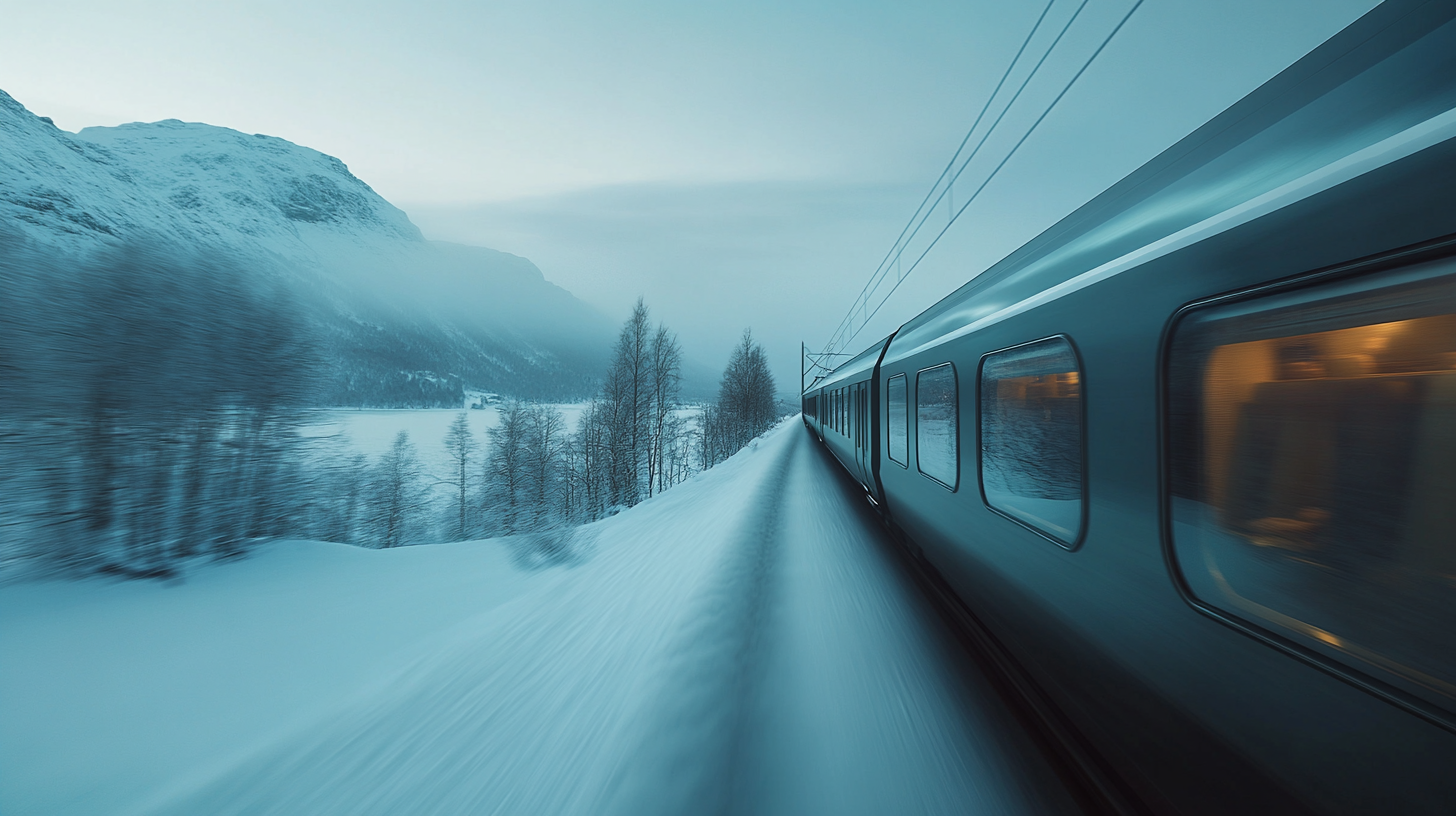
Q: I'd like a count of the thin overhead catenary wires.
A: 3